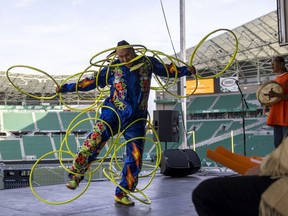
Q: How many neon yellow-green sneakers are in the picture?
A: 2